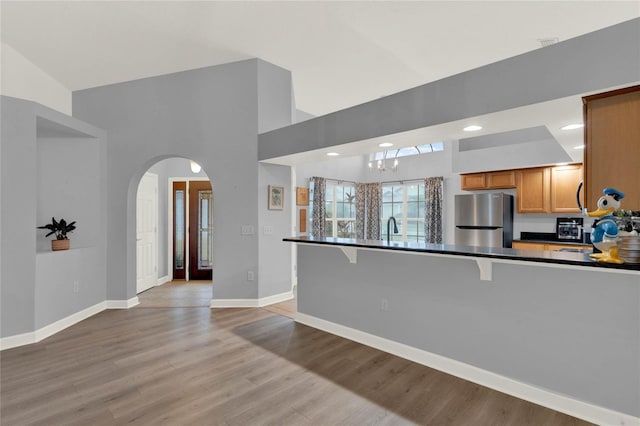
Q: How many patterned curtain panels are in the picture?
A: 4